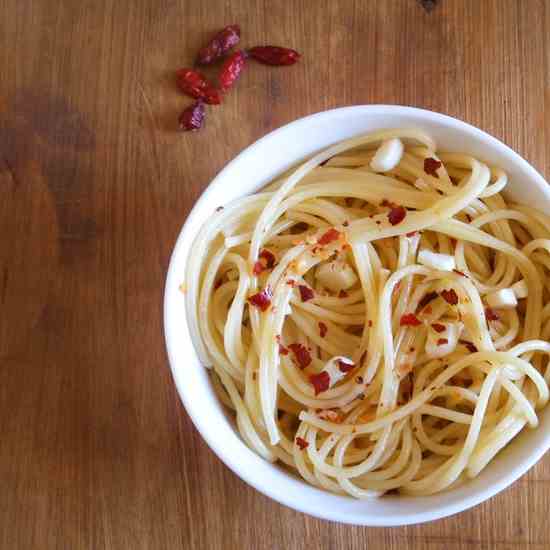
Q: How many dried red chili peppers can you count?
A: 5